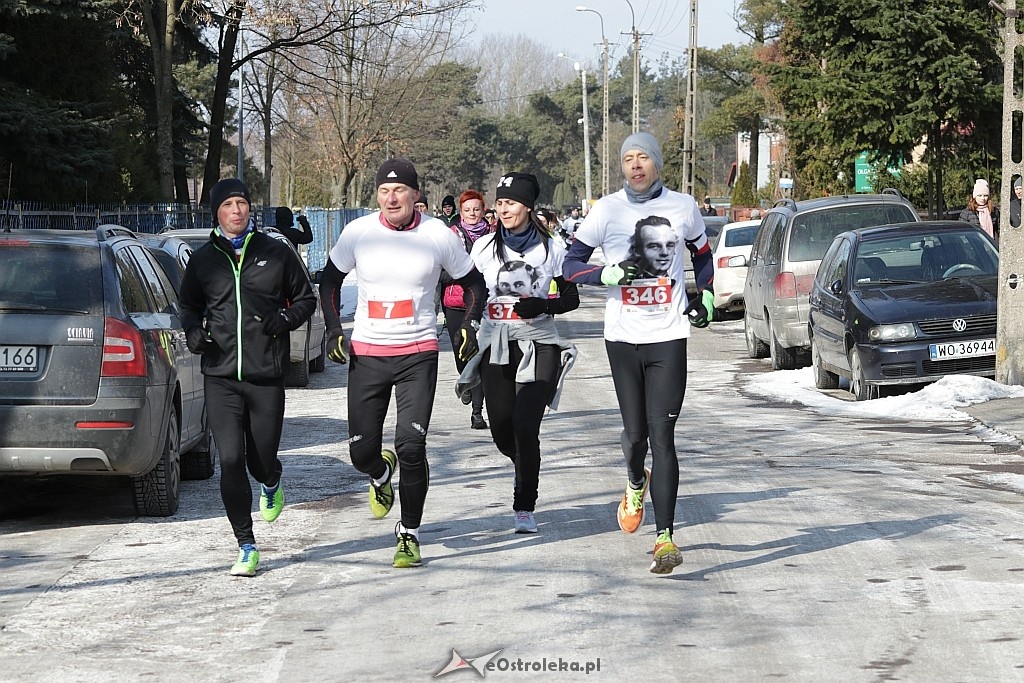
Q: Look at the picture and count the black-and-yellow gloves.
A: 2